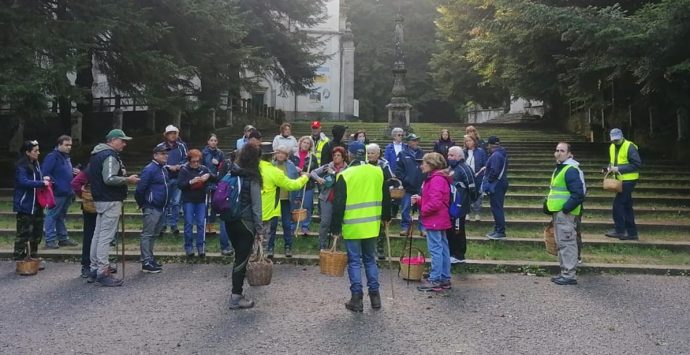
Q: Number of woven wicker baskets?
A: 9